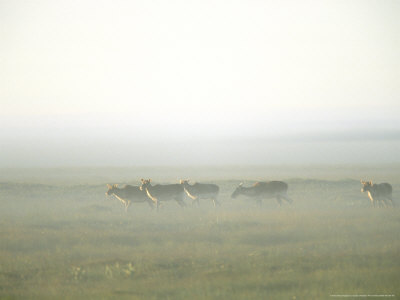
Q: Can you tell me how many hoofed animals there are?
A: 5